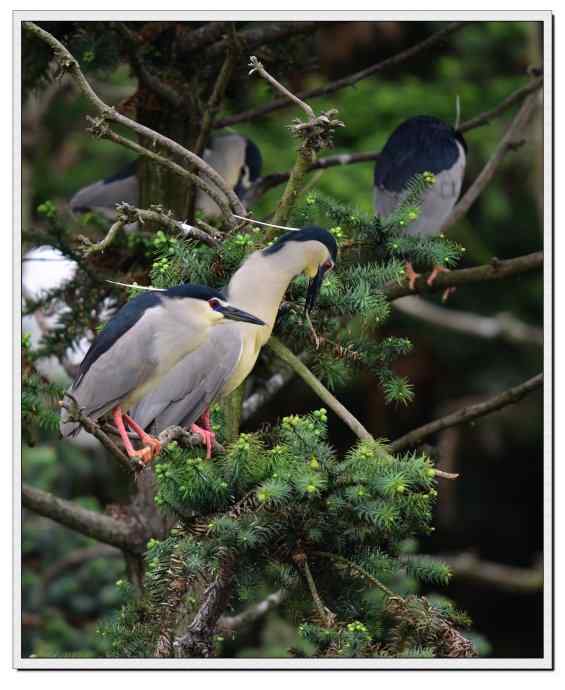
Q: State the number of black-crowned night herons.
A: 4